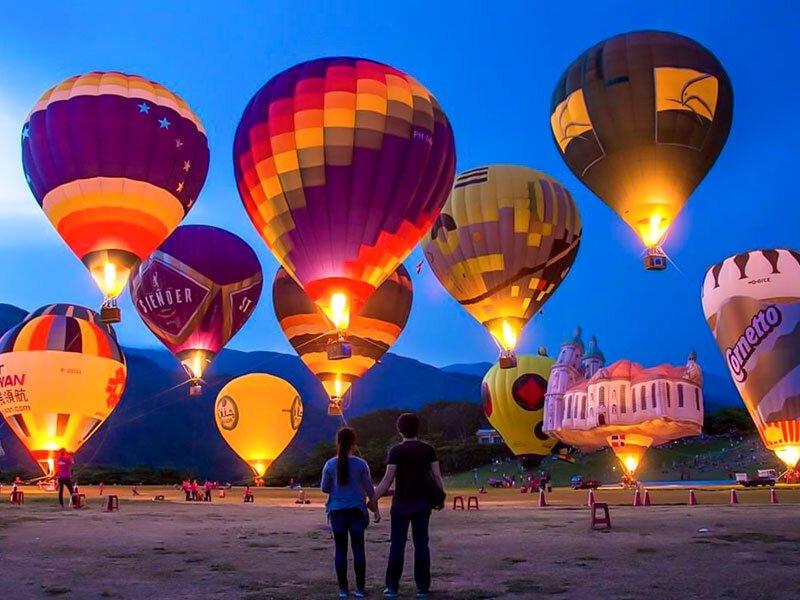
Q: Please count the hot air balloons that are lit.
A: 10